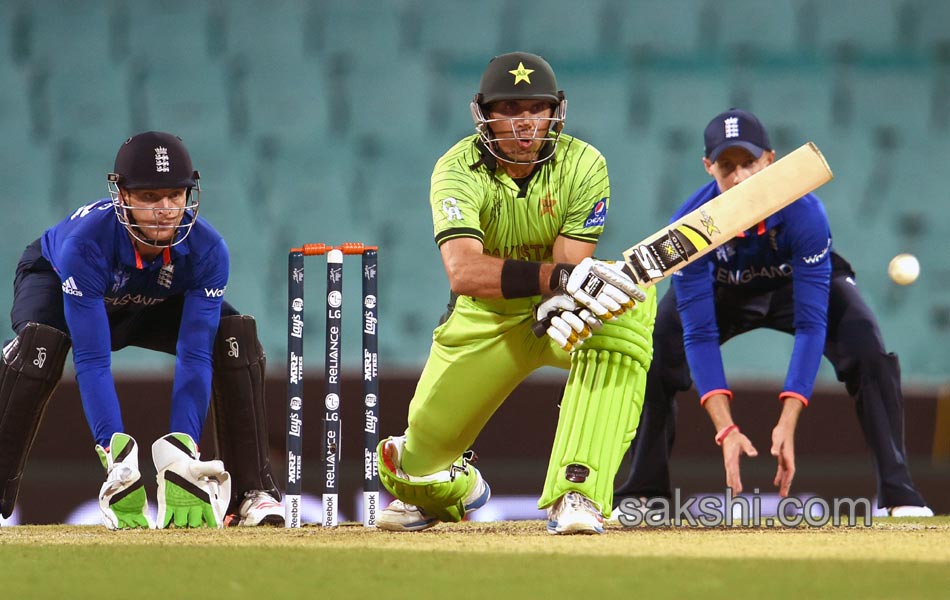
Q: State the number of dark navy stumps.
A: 3